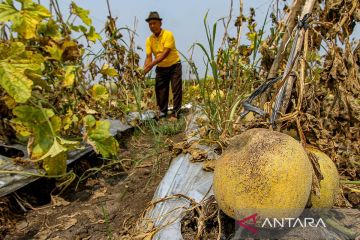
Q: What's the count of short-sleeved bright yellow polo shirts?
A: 1